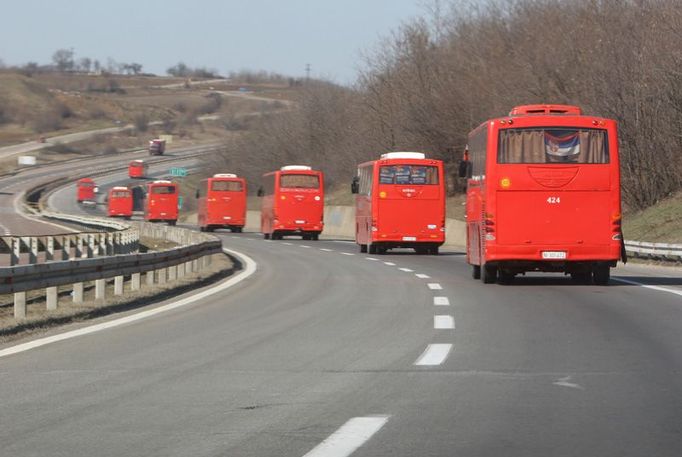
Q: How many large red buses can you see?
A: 8